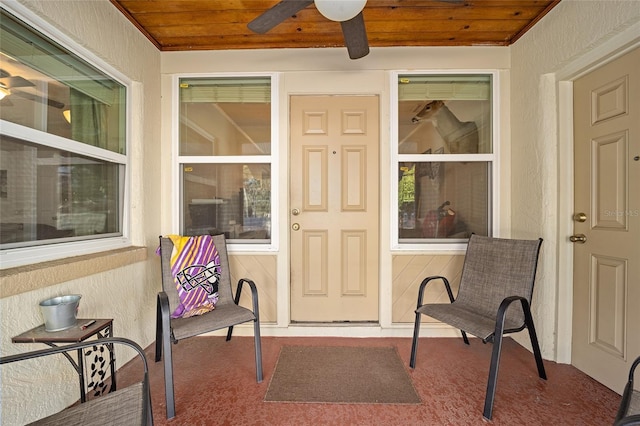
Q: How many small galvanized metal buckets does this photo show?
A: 1